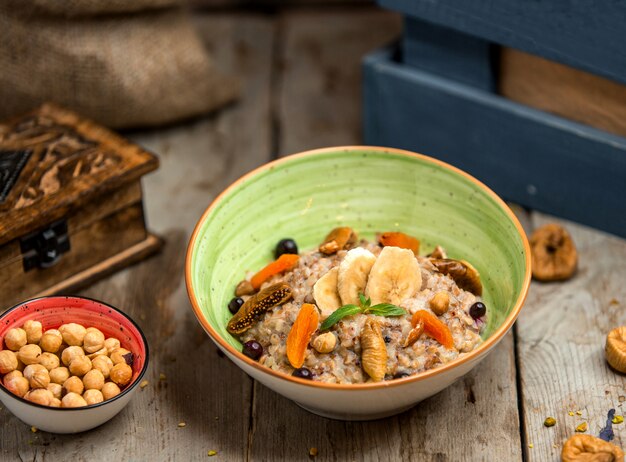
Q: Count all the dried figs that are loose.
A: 3